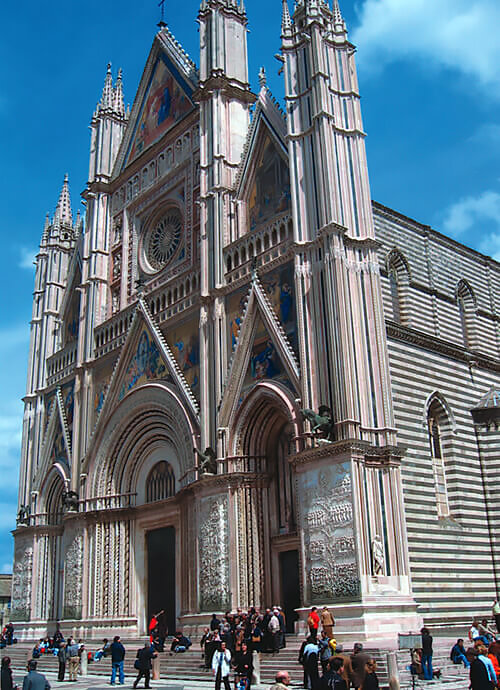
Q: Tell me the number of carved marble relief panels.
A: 4